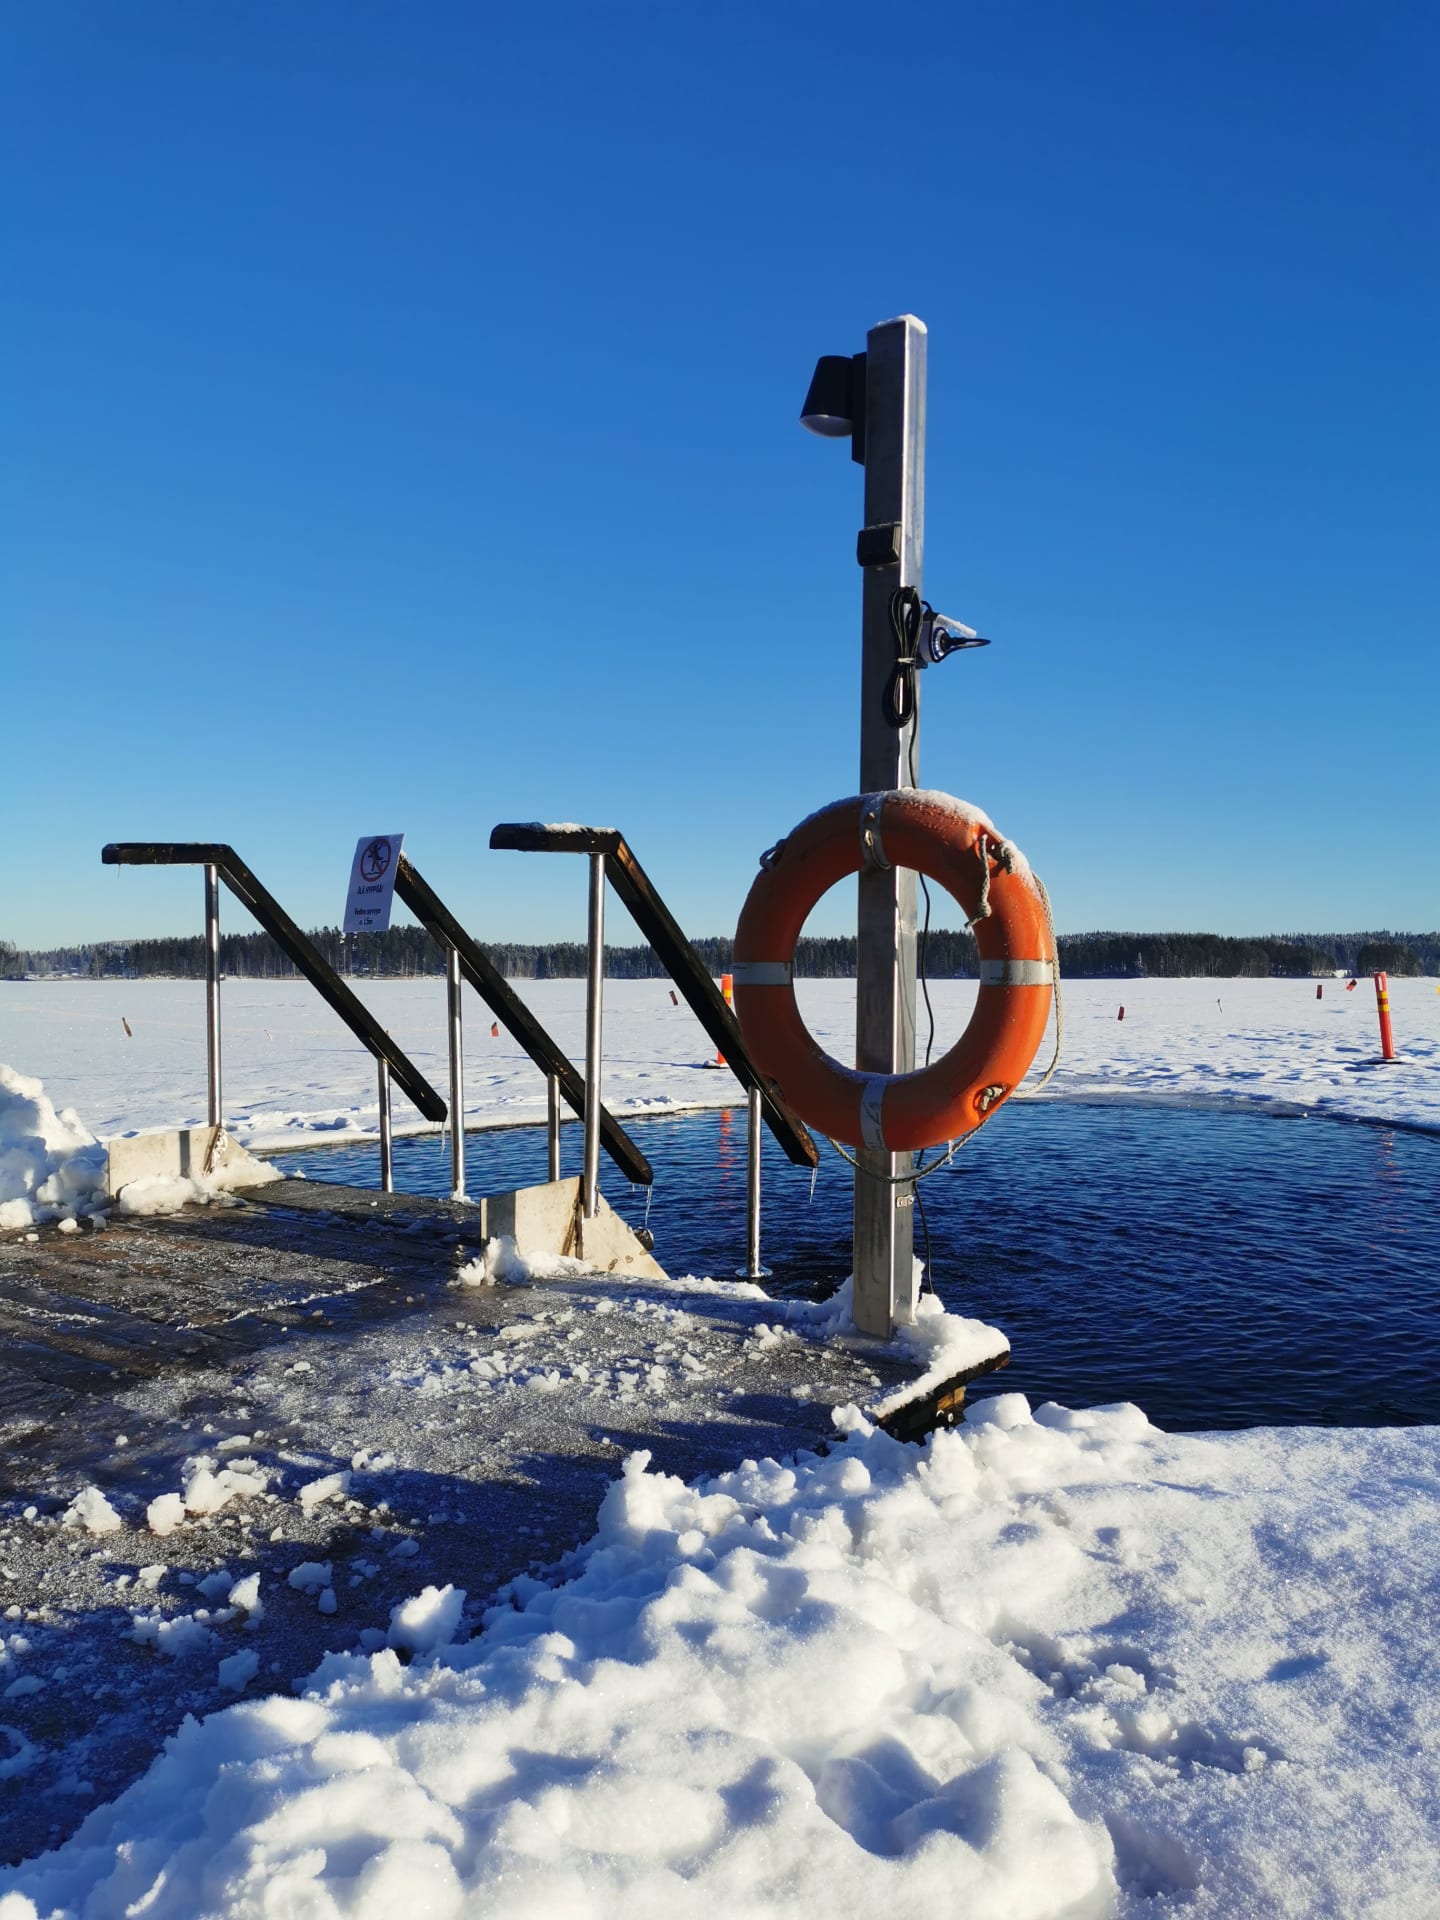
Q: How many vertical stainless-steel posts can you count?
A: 7